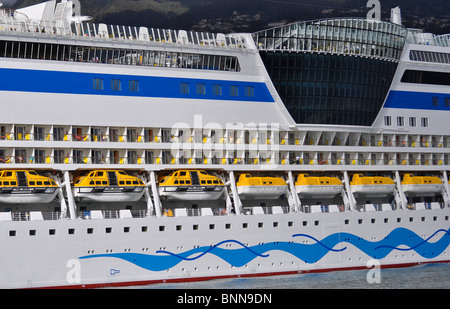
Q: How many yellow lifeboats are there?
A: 7